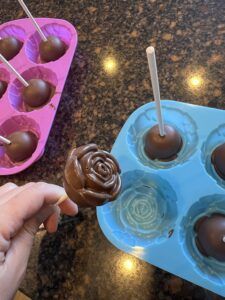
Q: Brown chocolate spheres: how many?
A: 8